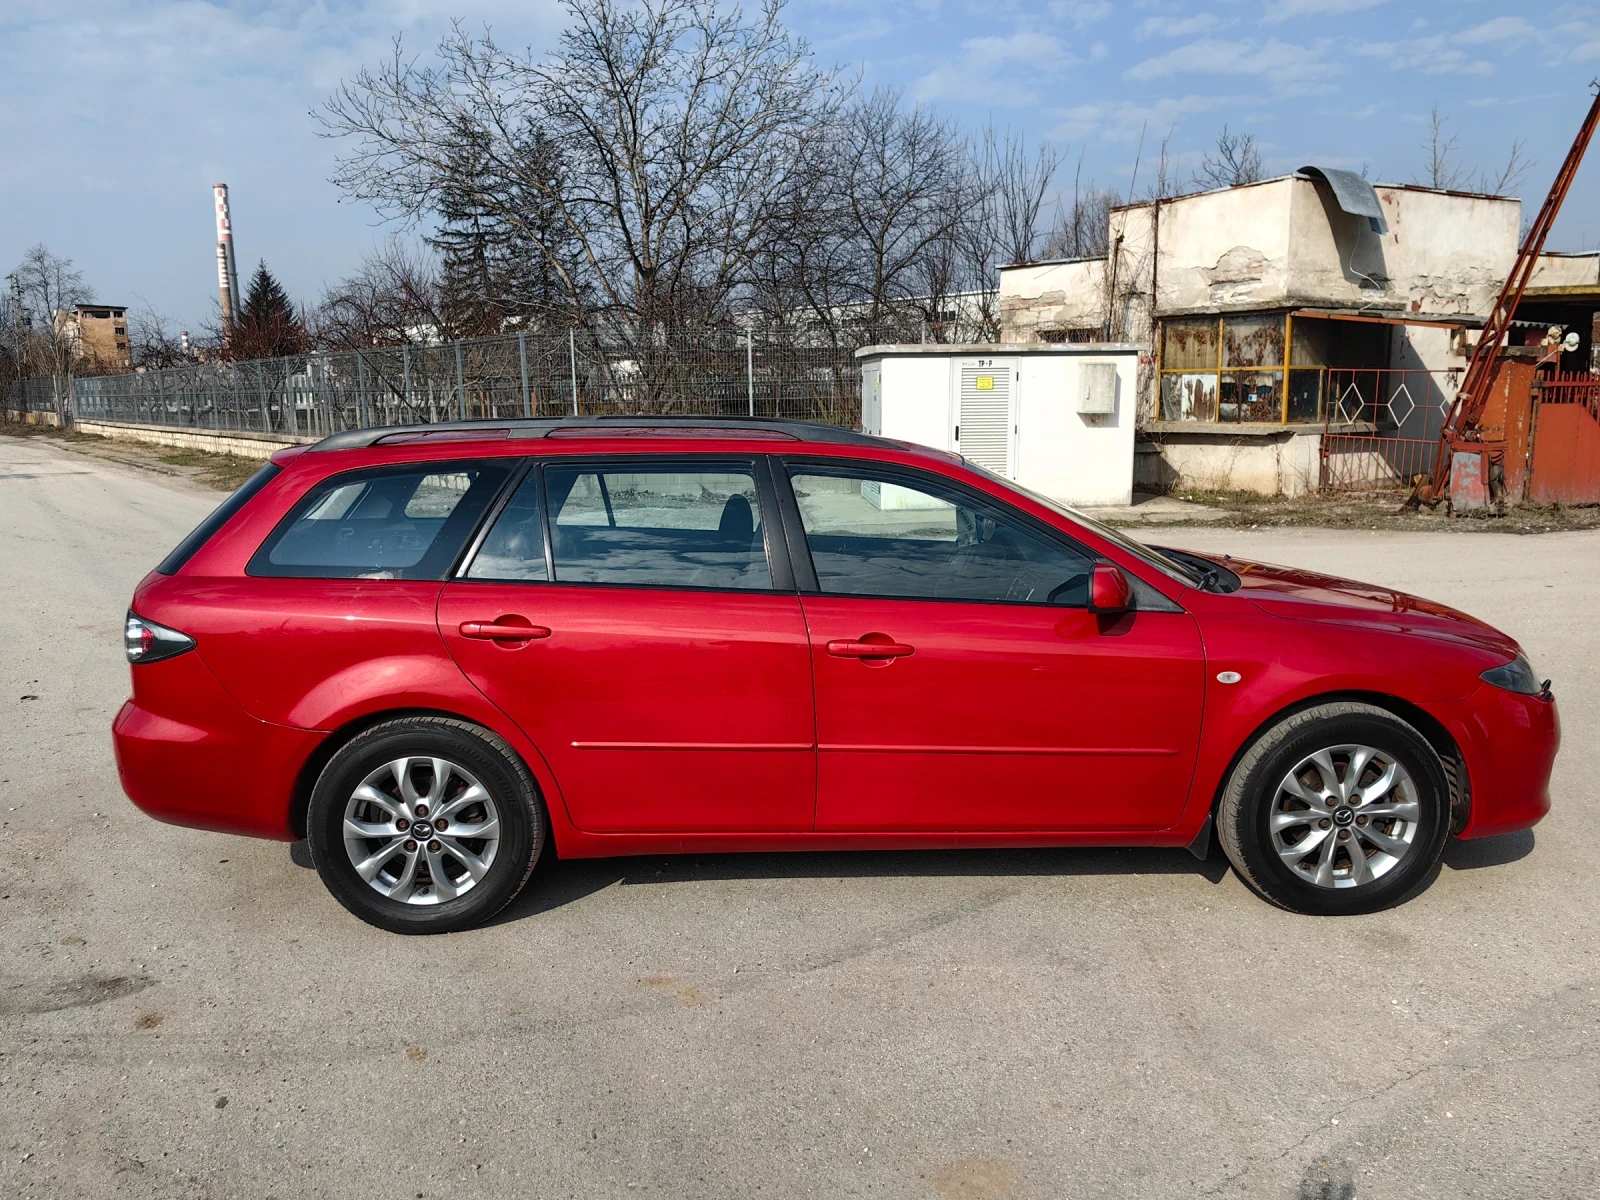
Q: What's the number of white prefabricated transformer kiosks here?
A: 1